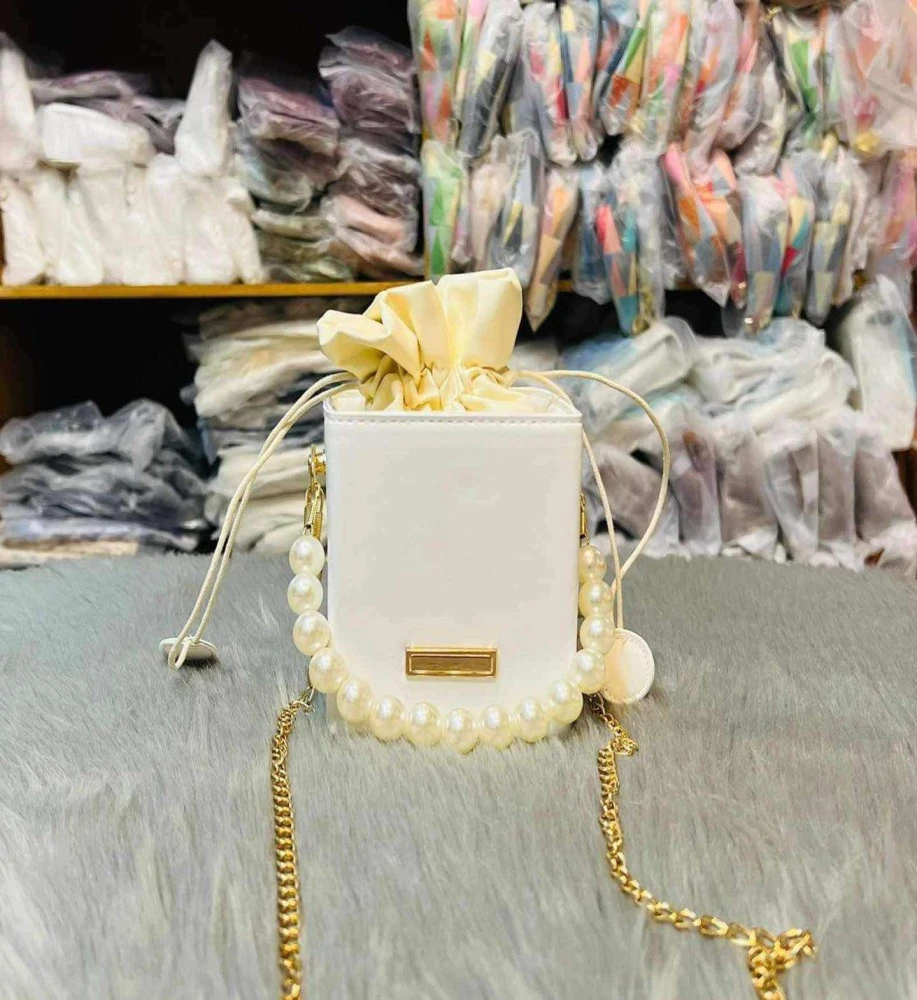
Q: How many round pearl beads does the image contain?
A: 15